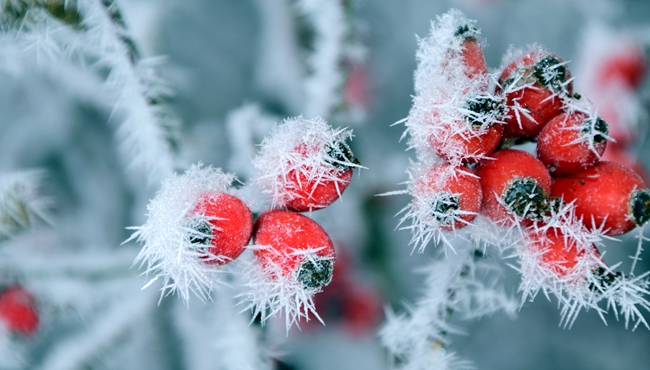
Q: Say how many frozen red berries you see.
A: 11